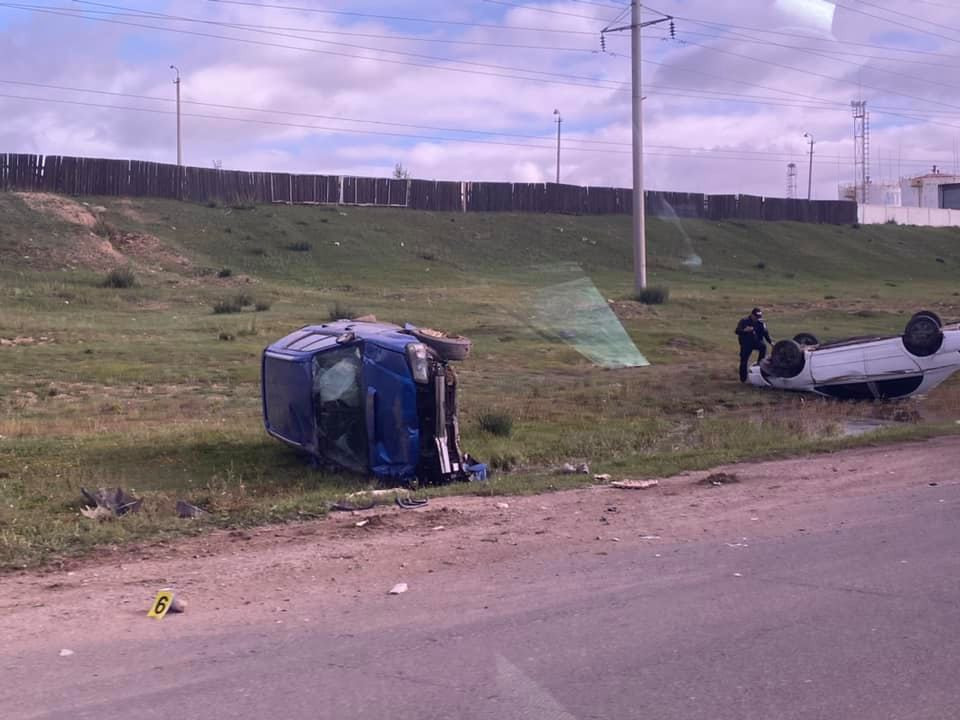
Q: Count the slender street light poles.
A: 3